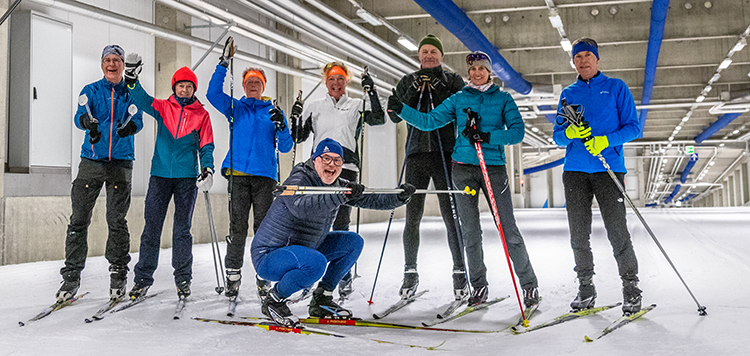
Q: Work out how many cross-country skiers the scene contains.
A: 8